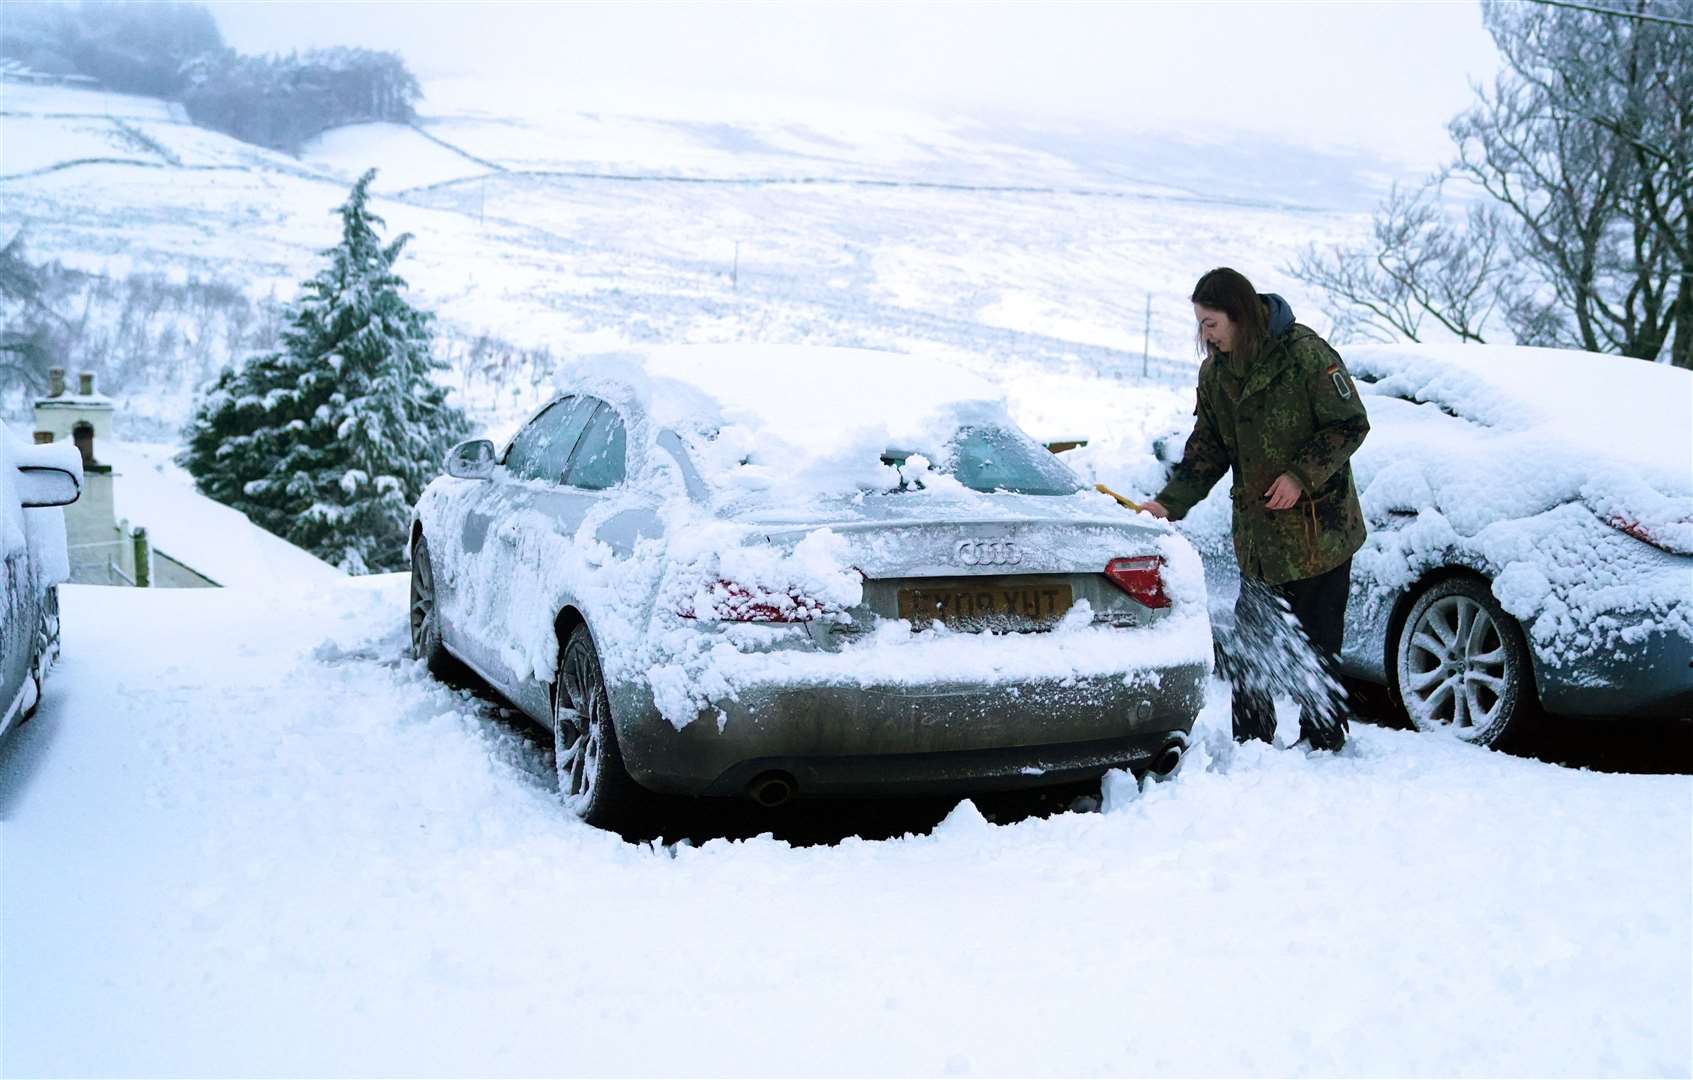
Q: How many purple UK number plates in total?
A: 0